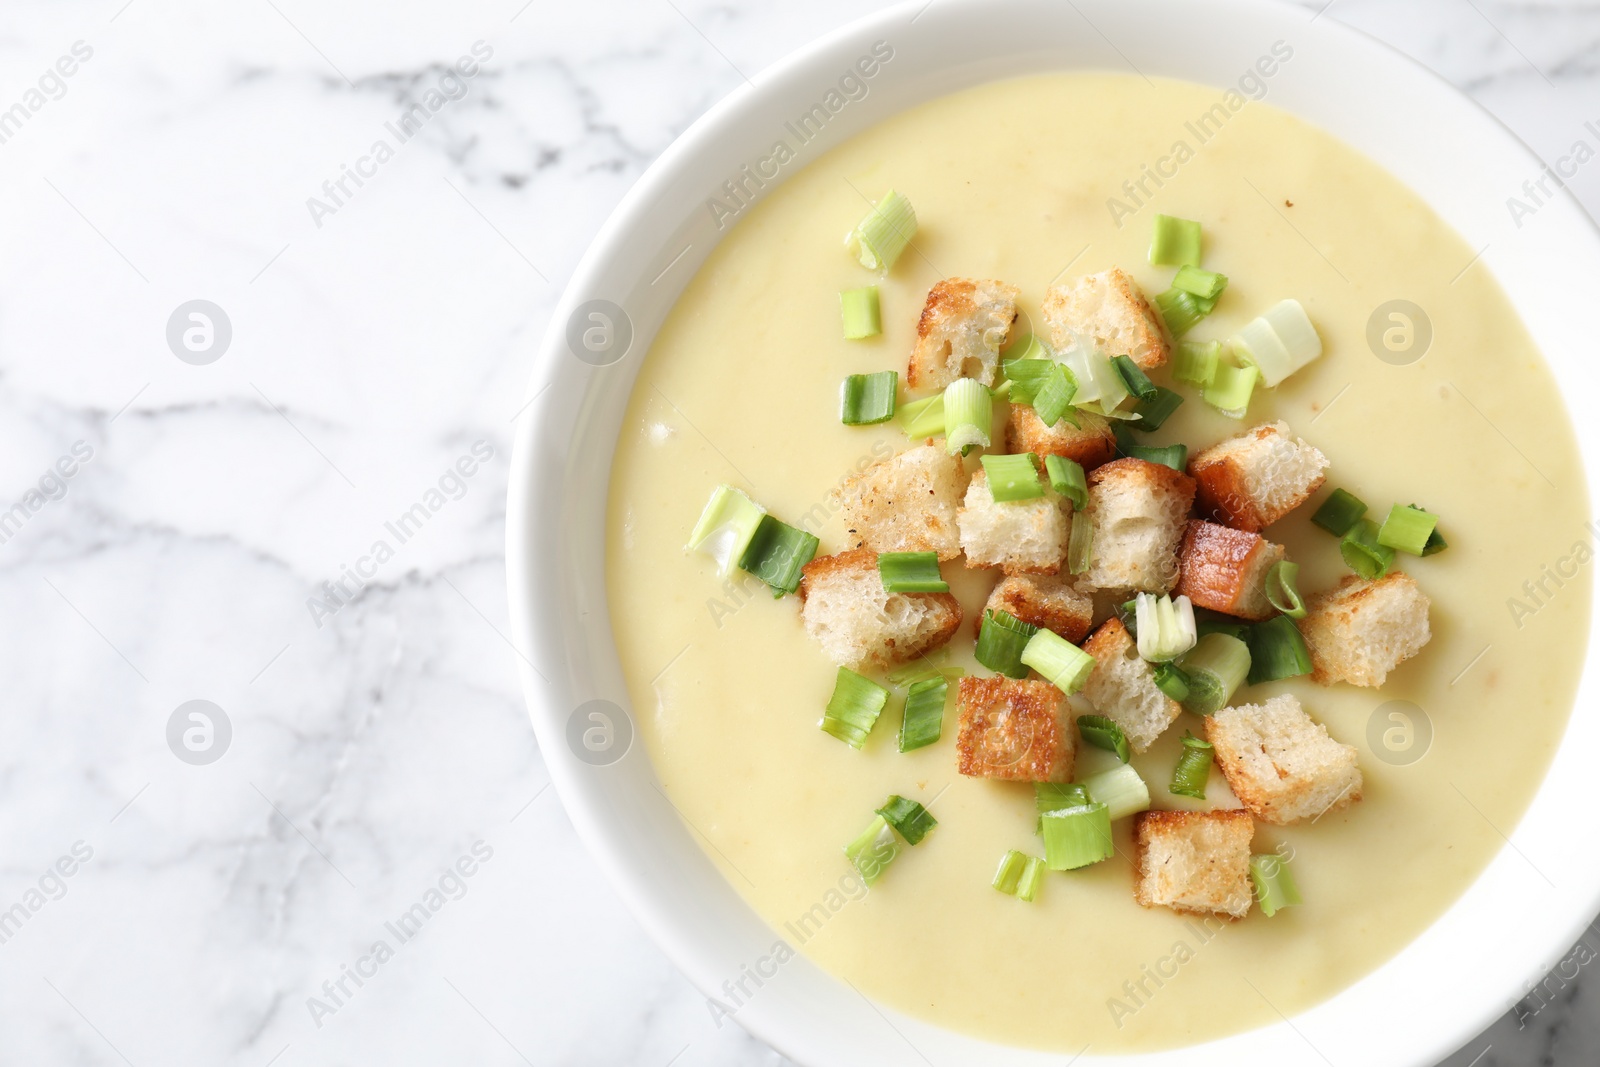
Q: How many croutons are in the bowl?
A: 15